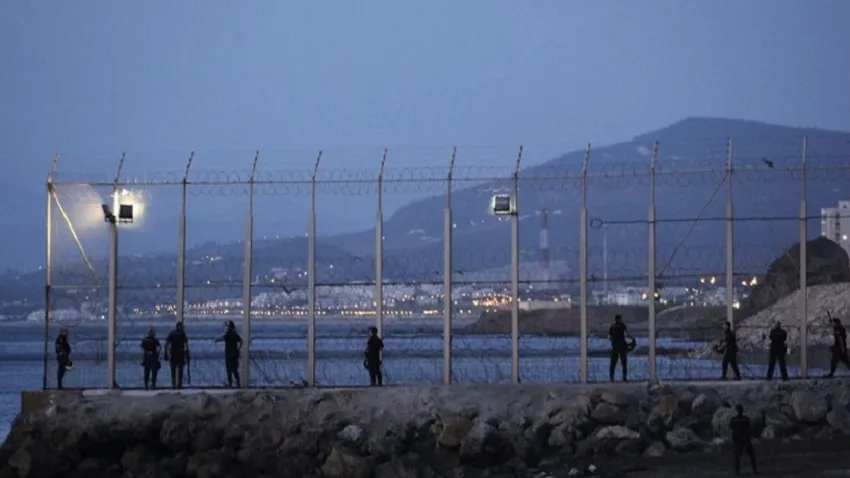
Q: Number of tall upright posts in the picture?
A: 12